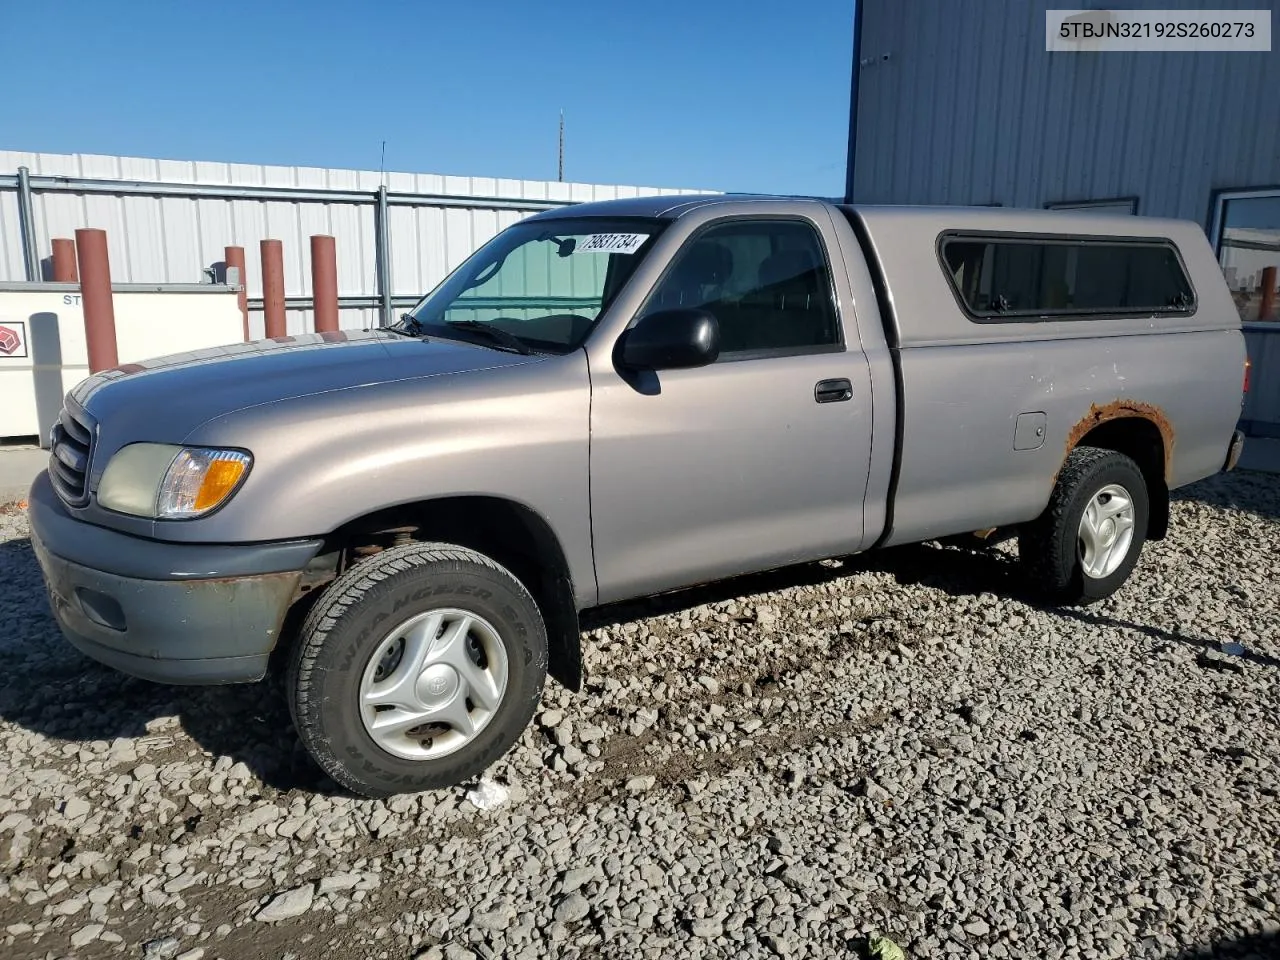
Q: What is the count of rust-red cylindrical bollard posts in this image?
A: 5